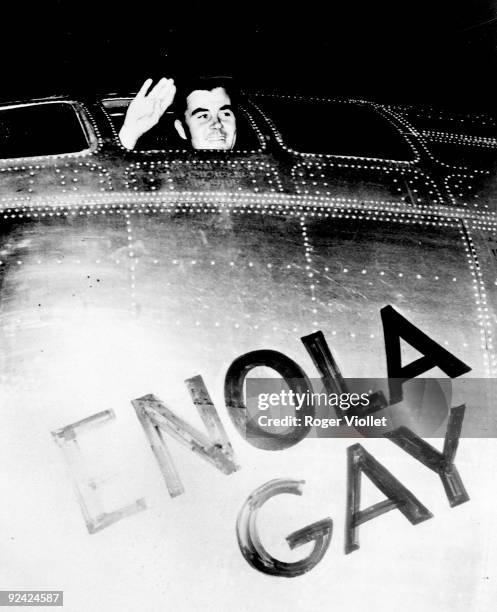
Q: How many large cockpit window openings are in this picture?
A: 3